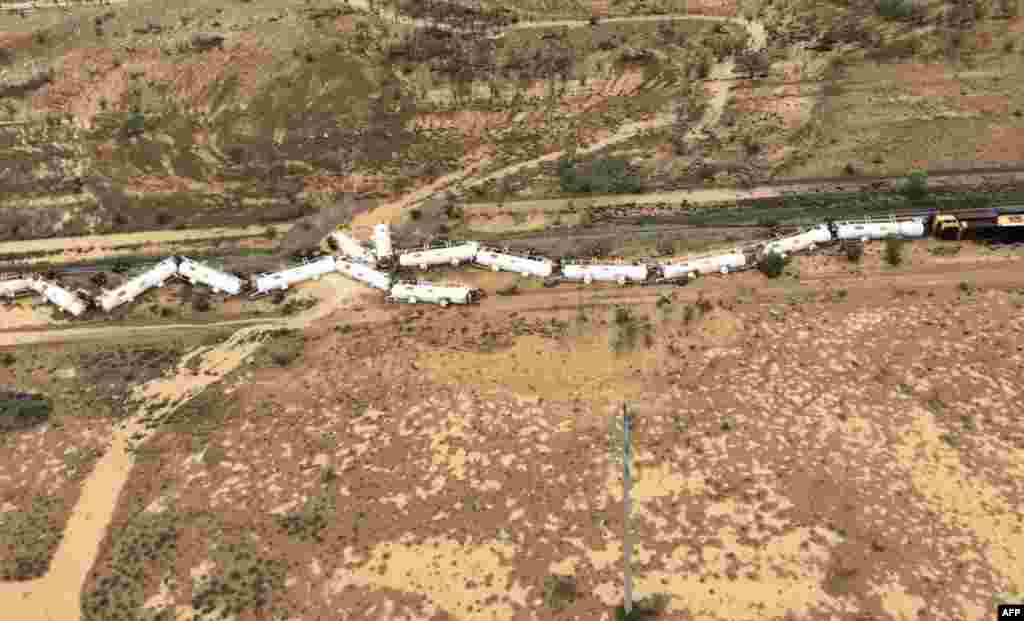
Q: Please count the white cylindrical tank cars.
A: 15